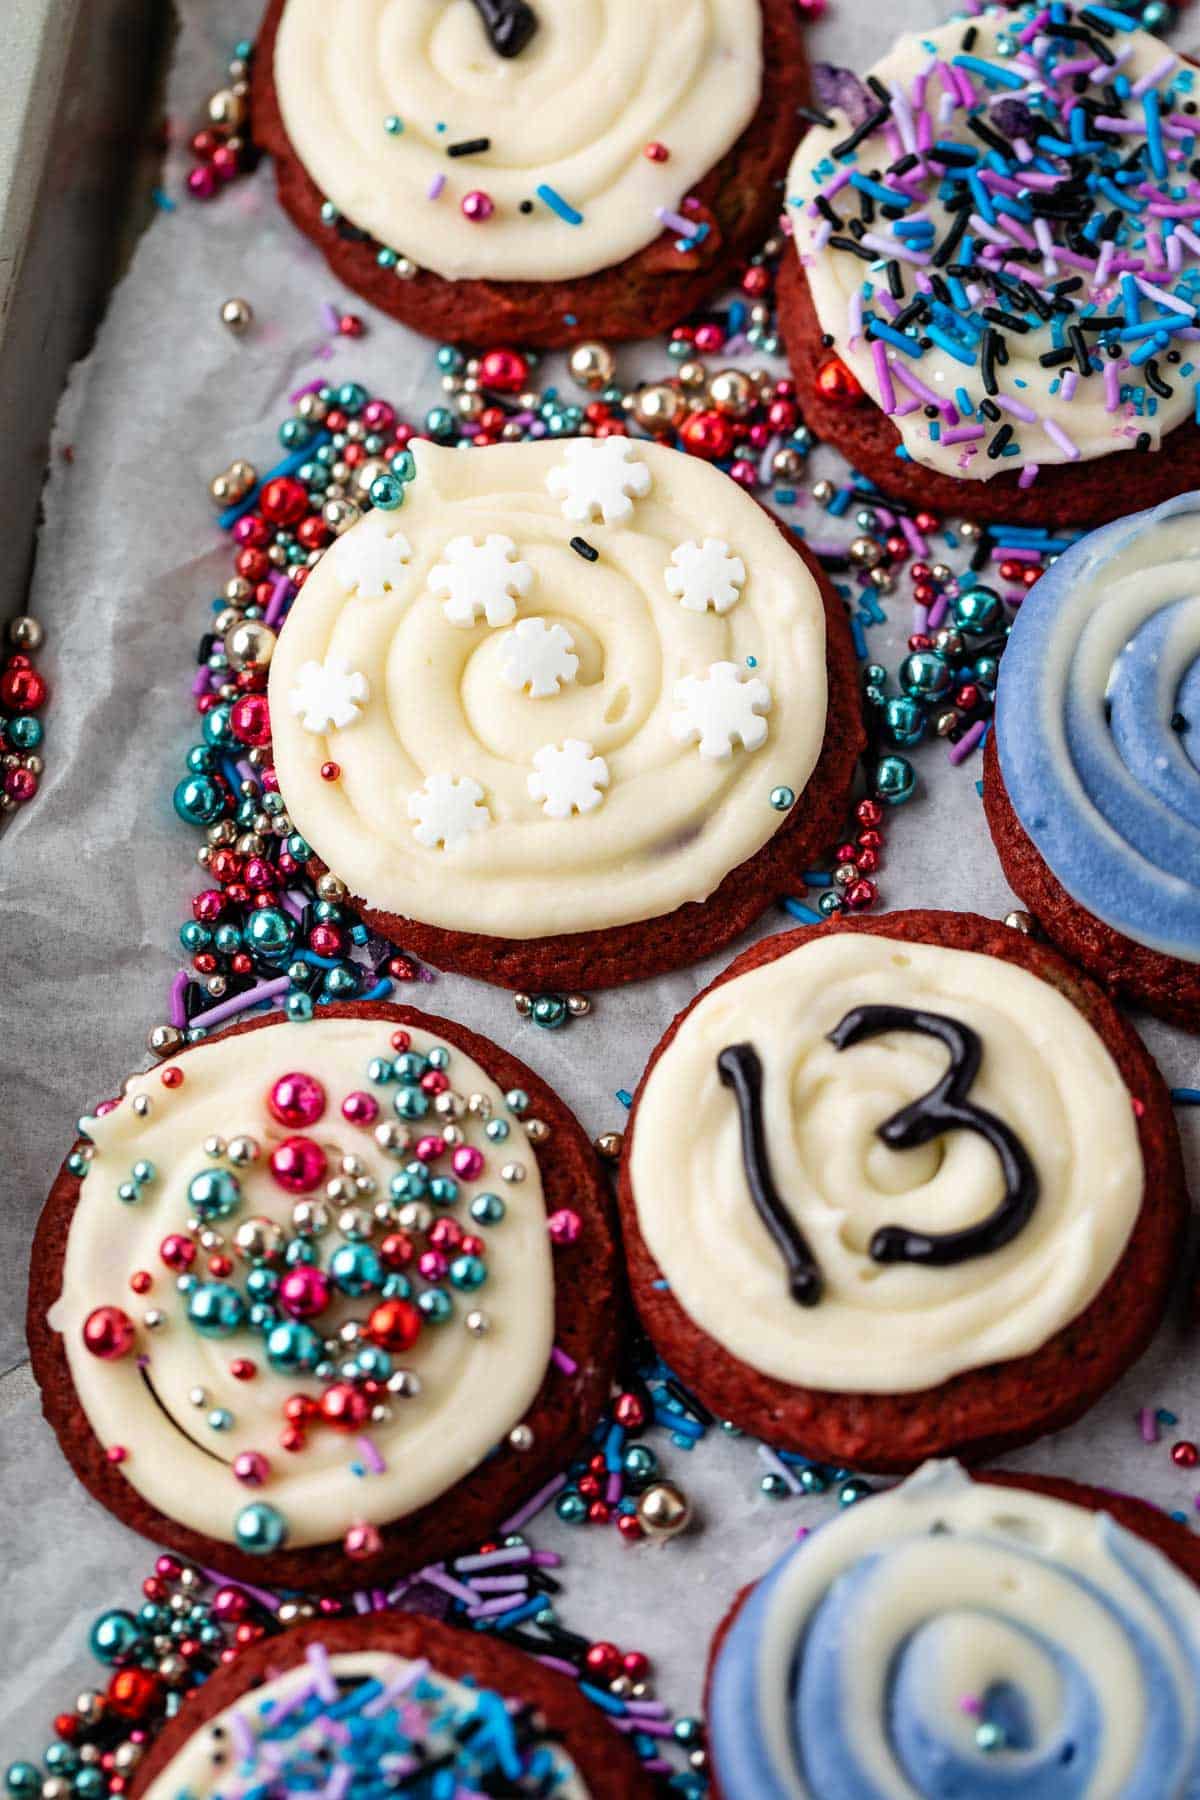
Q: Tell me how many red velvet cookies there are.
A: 8